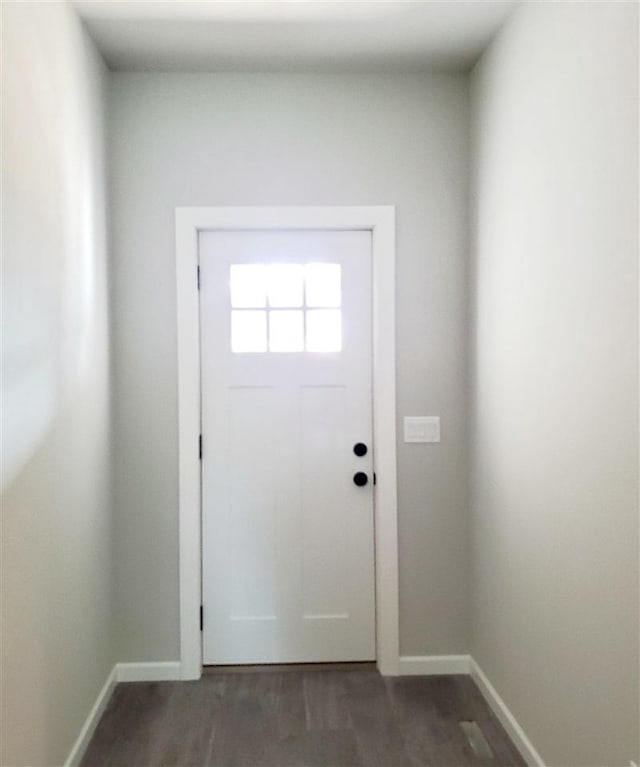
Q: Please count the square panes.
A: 6